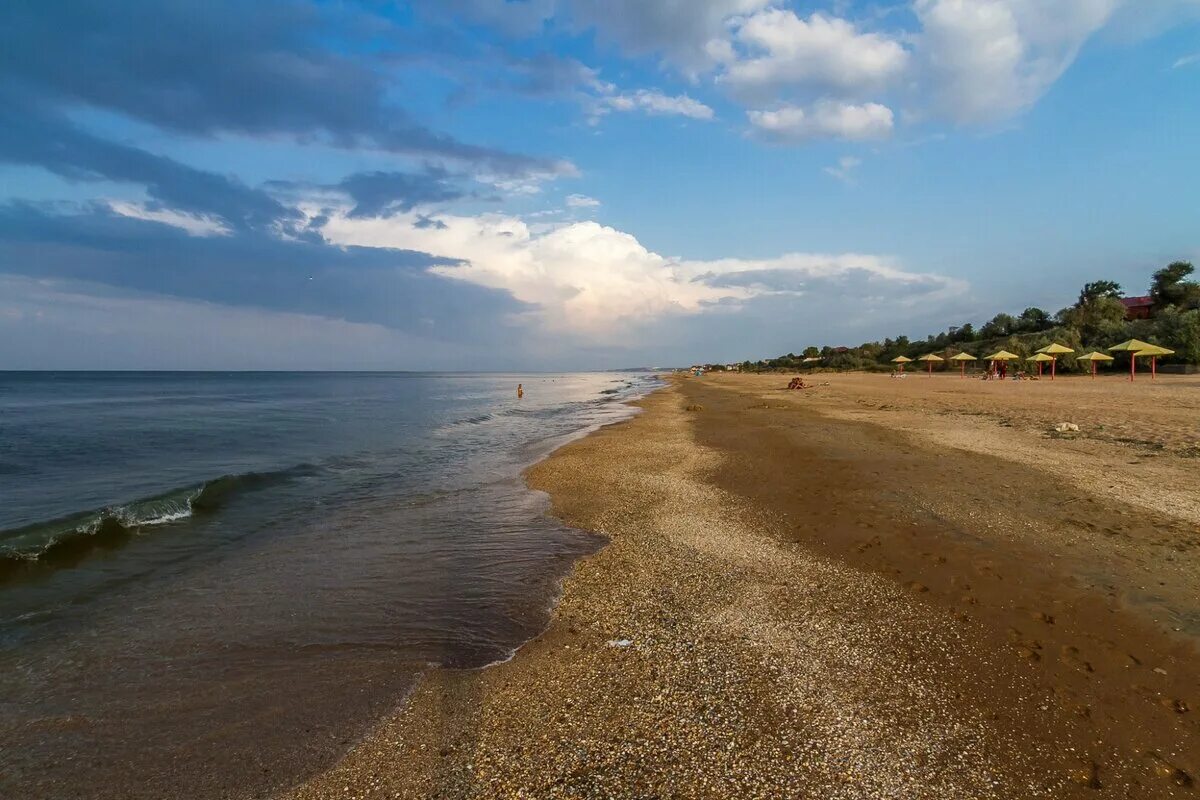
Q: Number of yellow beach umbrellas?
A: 9